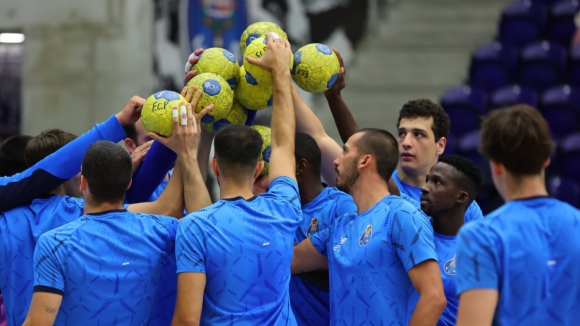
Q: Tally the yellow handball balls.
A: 9